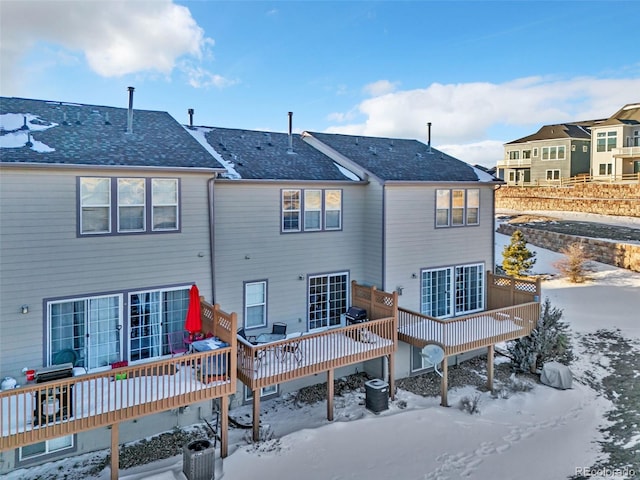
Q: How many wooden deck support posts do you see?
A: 7